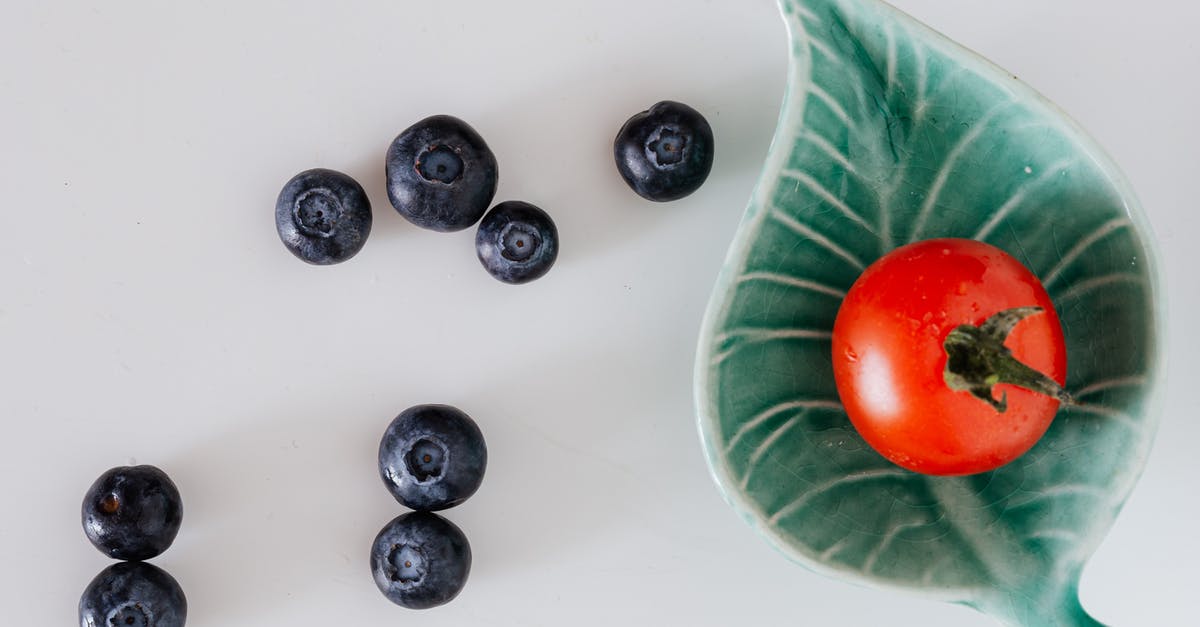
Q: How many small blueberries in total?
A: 8